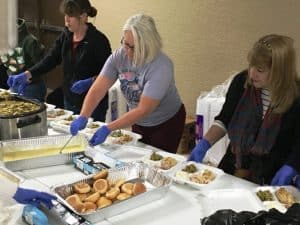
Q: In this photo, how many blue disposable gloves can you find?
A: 7